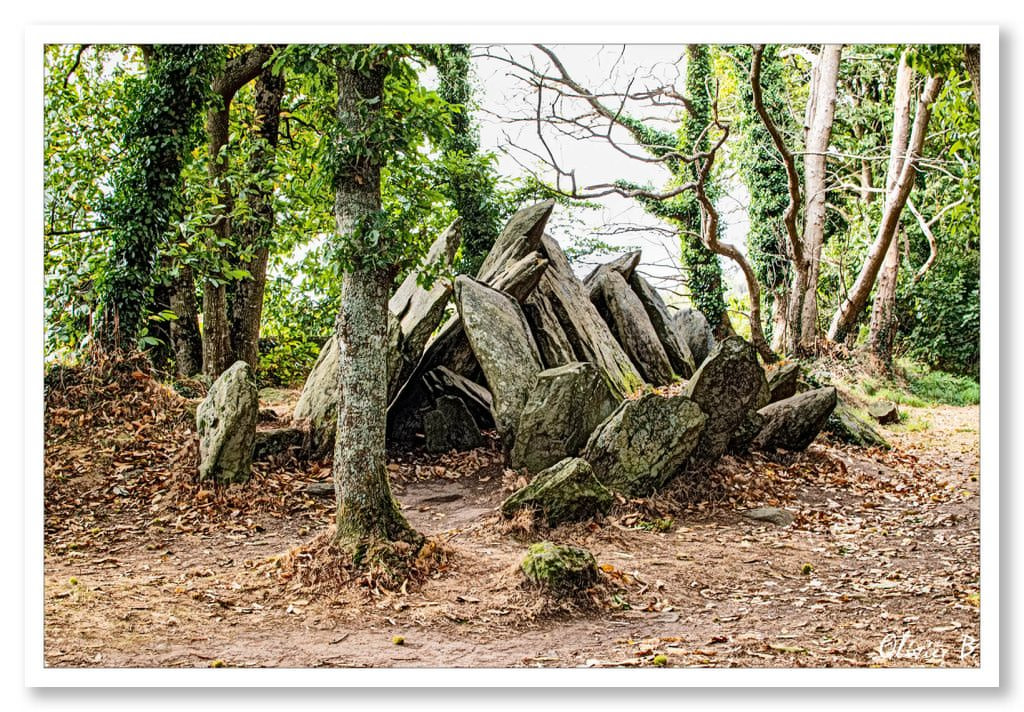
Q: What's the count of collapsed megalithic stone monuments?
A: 1